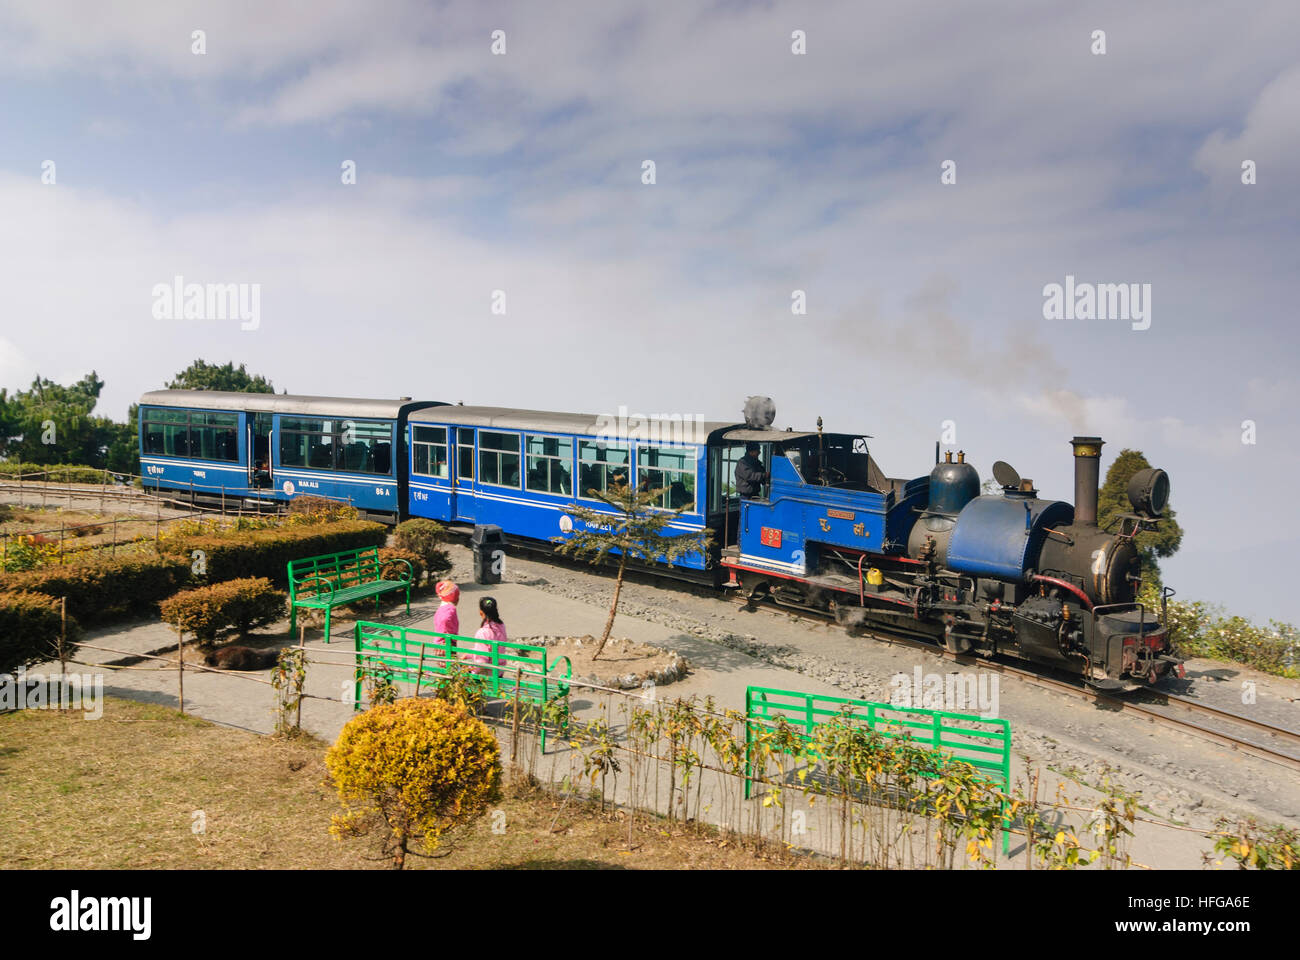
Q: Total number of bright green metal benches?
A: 3